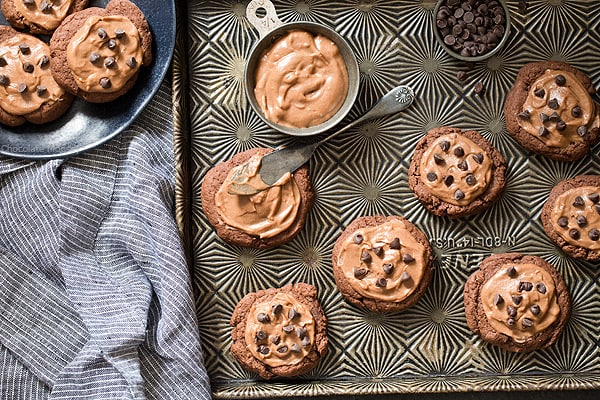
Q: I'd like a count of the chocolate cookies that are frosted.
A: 10